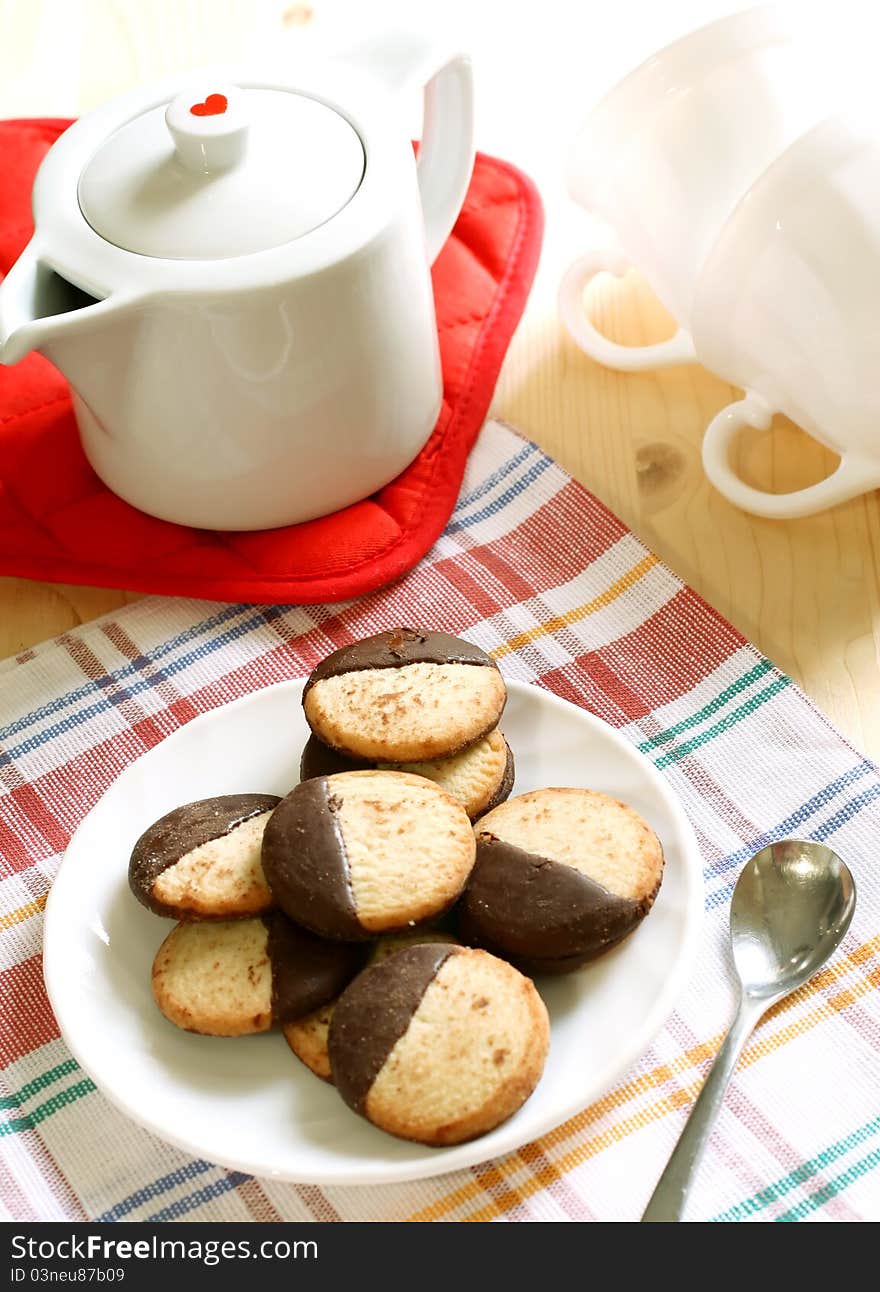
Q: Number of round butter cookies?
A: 8